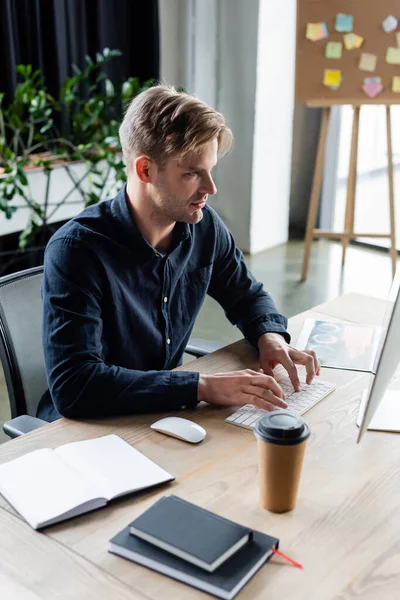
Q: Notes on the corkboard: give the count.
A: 11